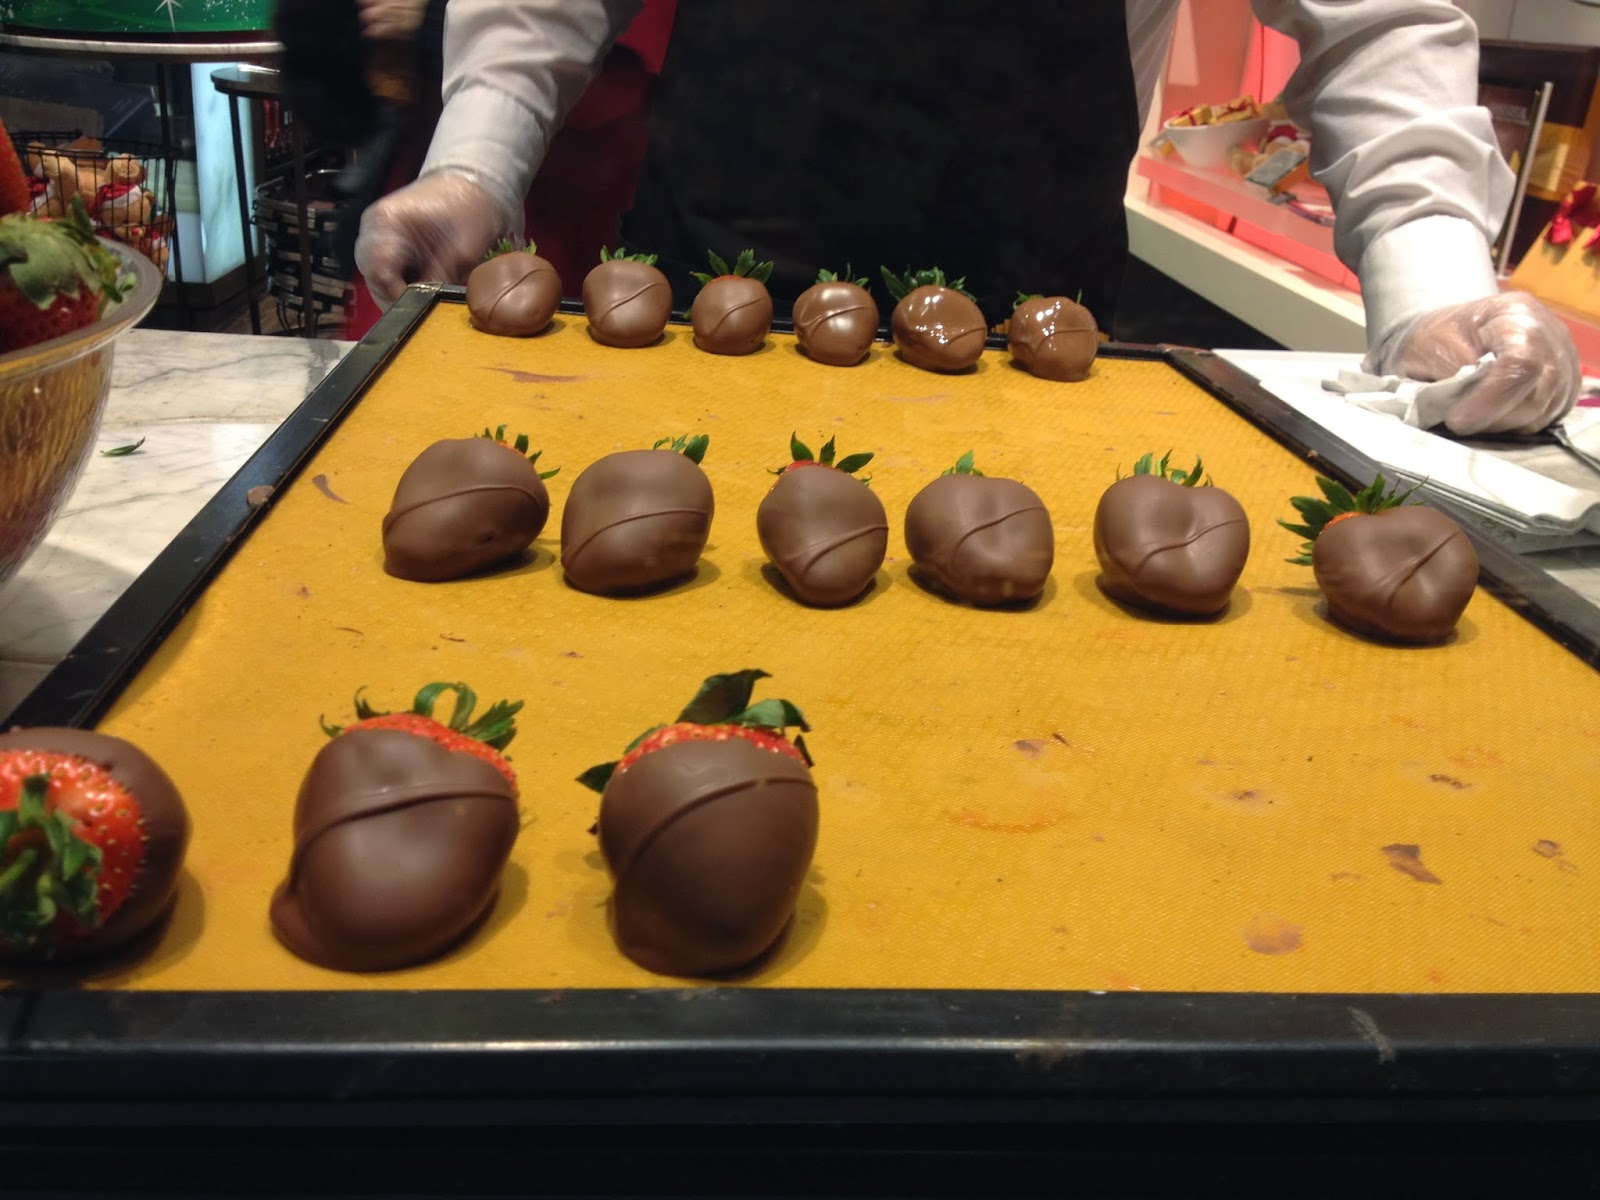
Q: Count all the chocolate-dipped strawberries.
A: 15